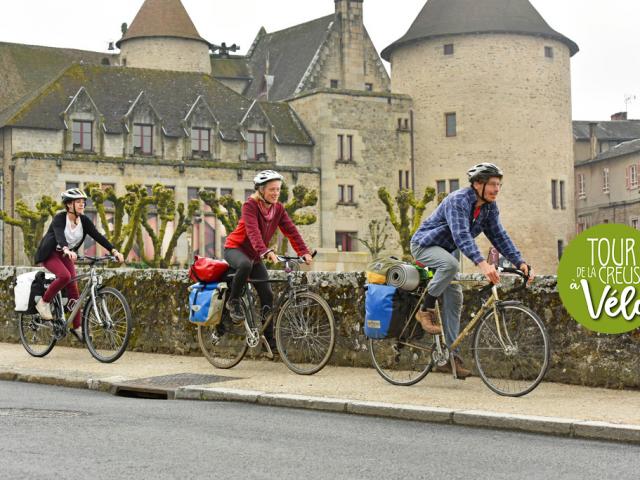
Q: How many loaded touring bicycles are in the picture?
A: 3